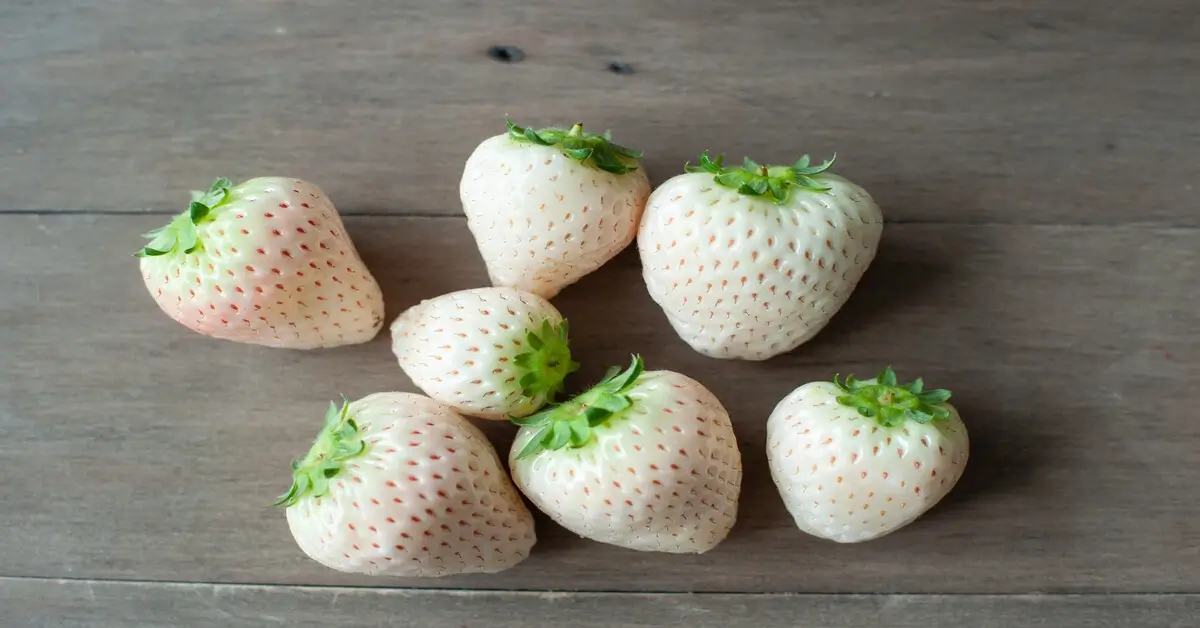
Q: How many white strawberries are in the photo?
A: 7